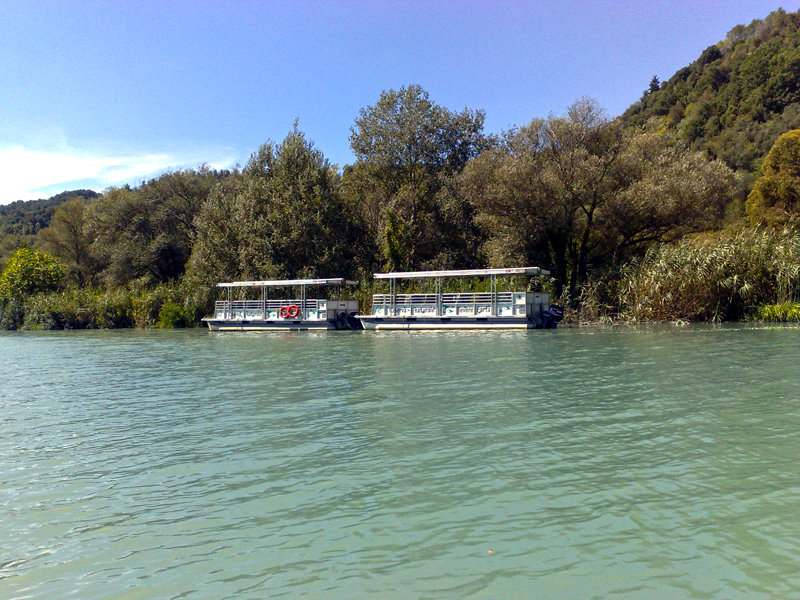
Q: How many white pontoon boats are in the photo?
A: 2